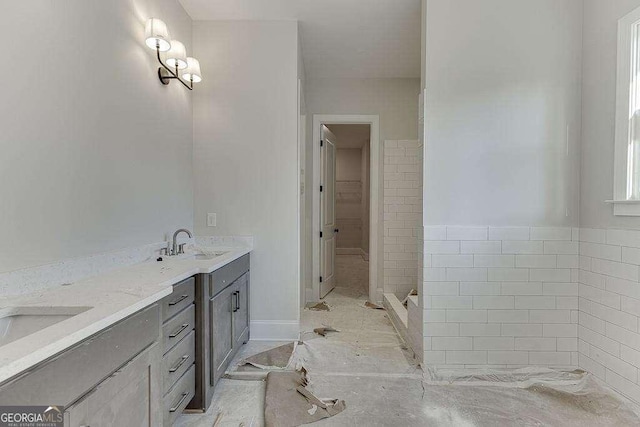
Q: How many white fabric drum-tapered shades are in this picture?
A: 3